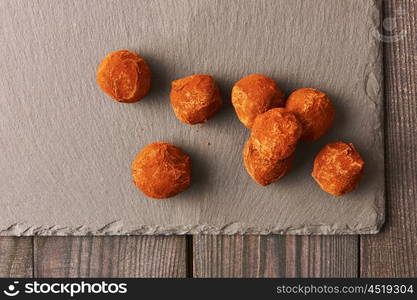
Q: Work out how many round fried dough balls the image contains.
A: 8